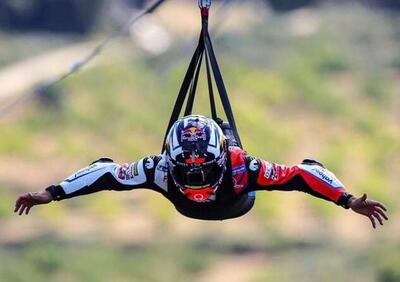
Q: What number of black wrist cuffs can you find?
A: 2